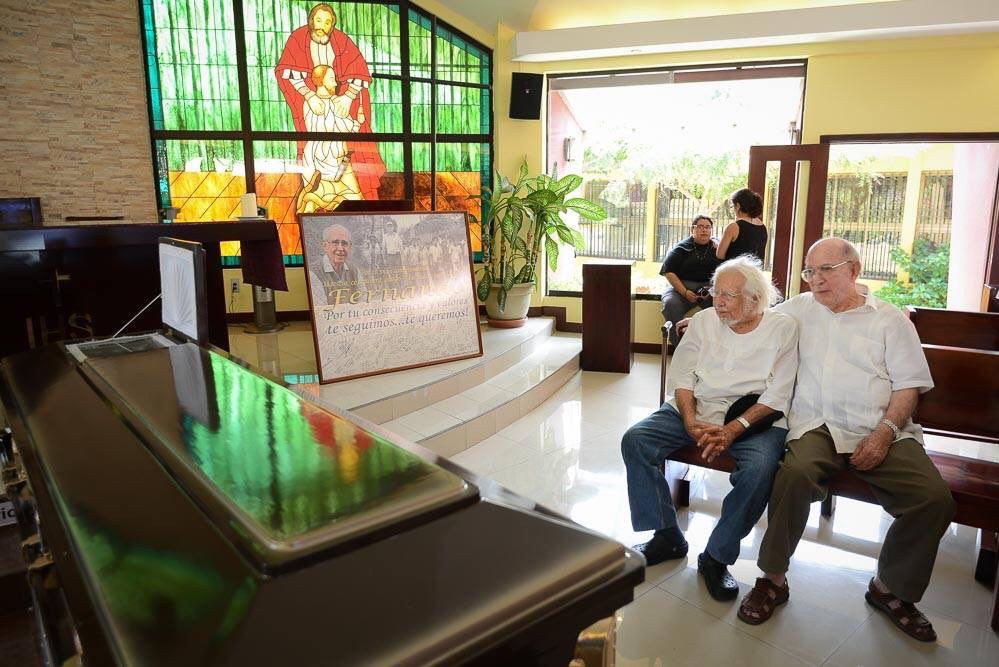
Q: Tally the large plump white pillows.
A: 0